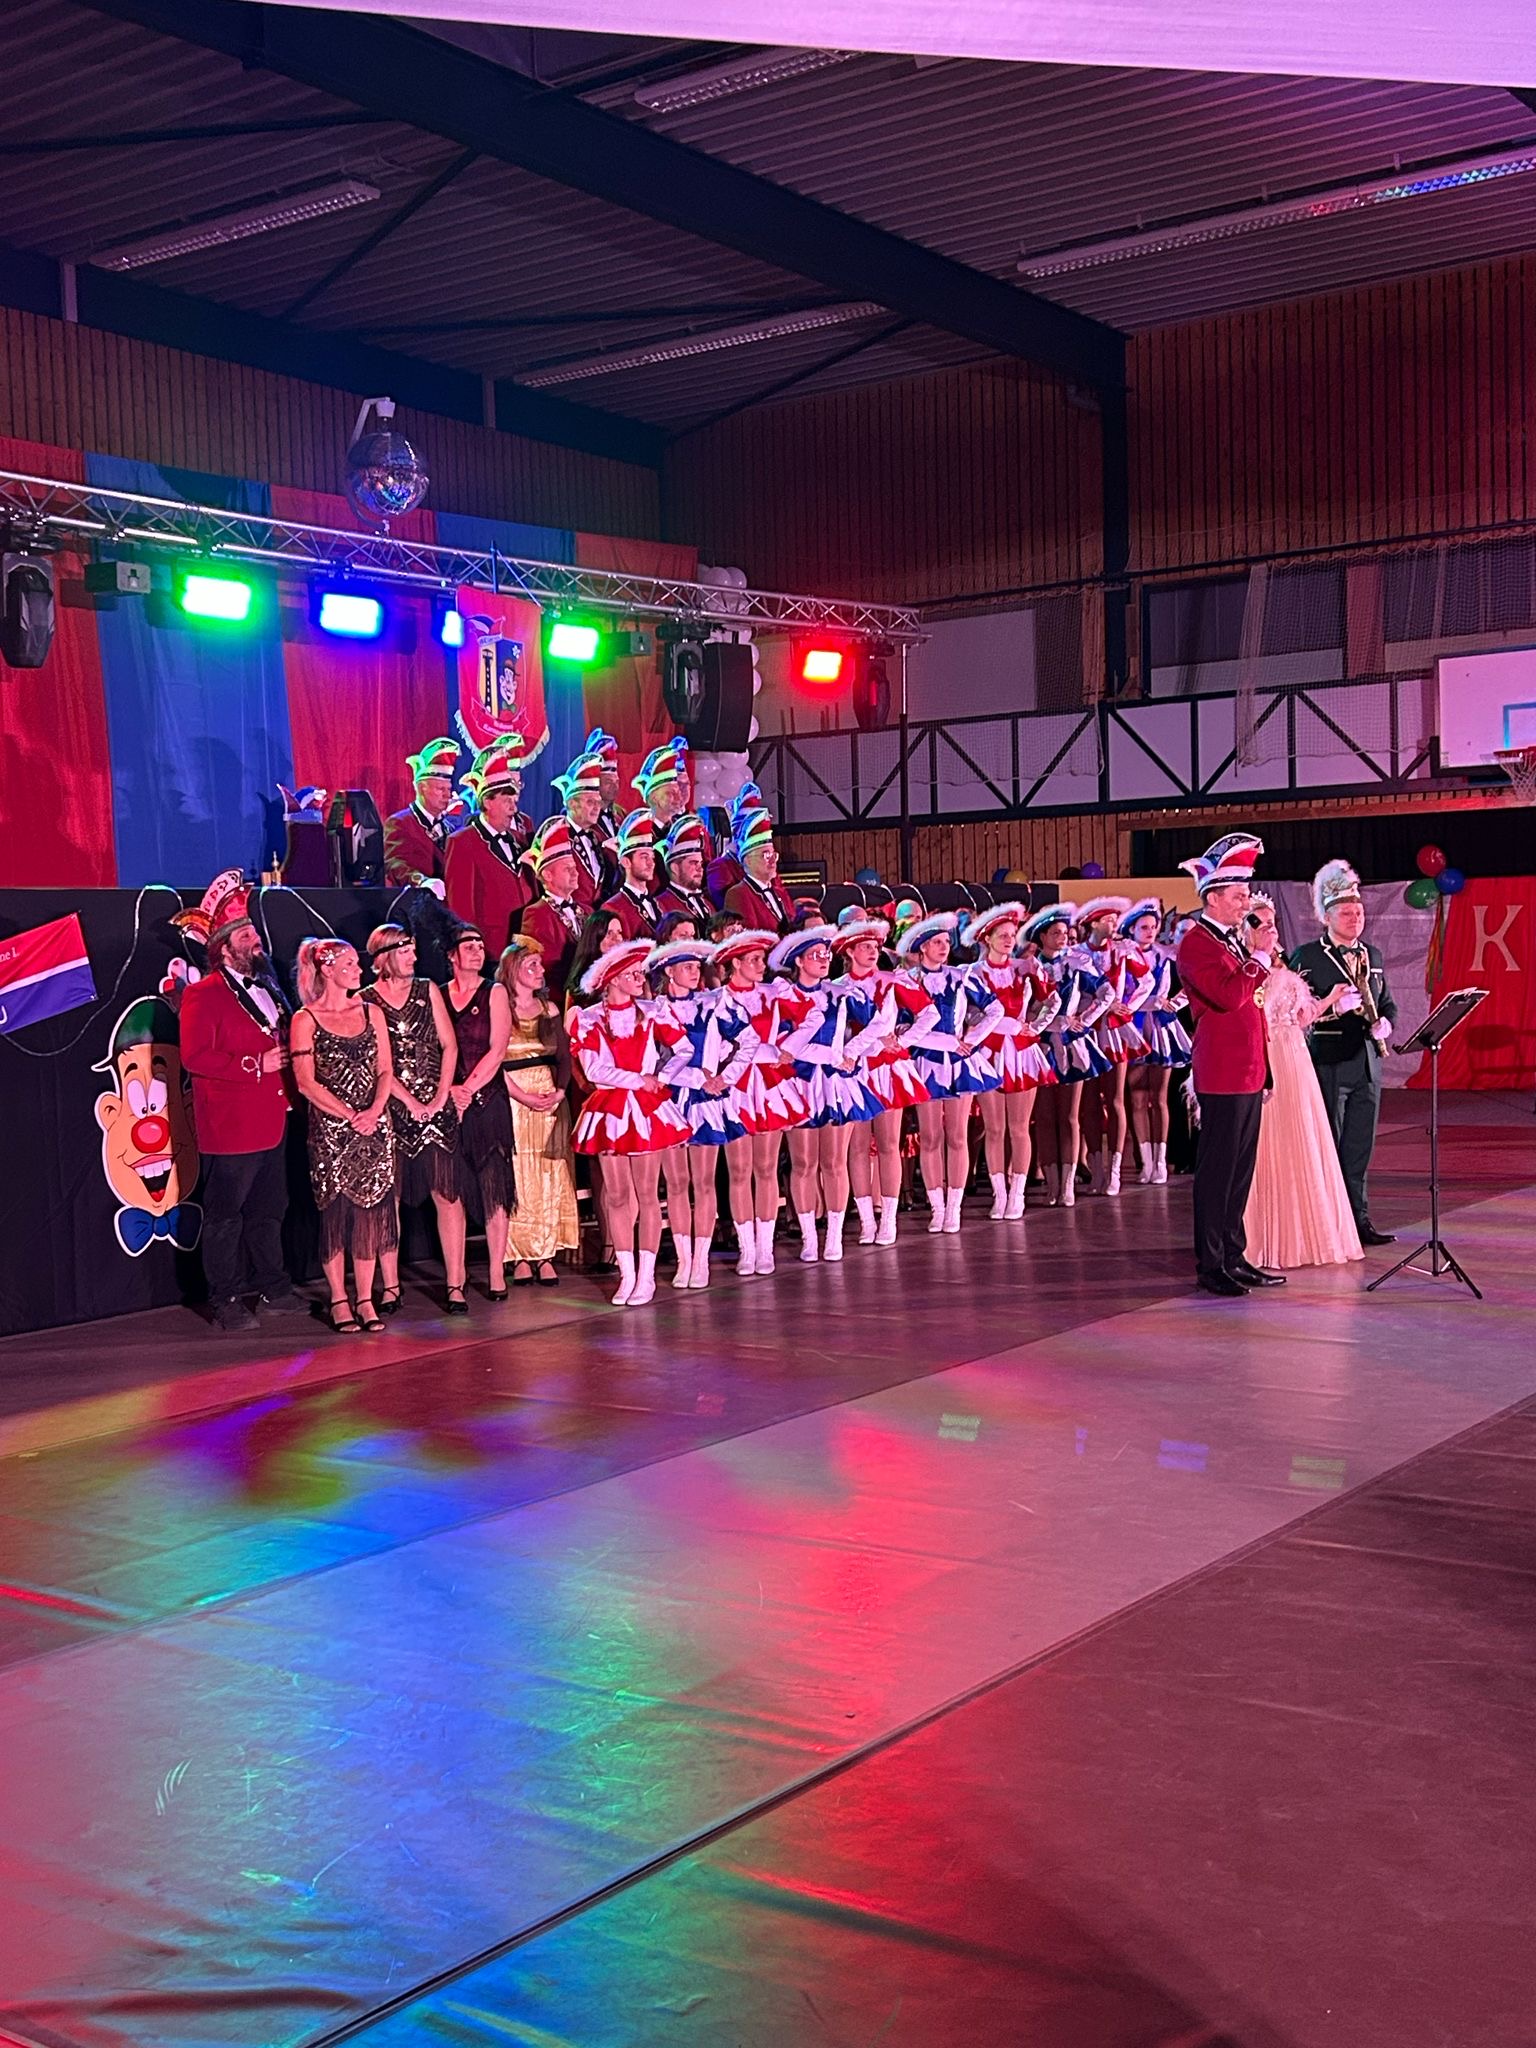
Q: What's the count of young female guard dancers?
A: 10